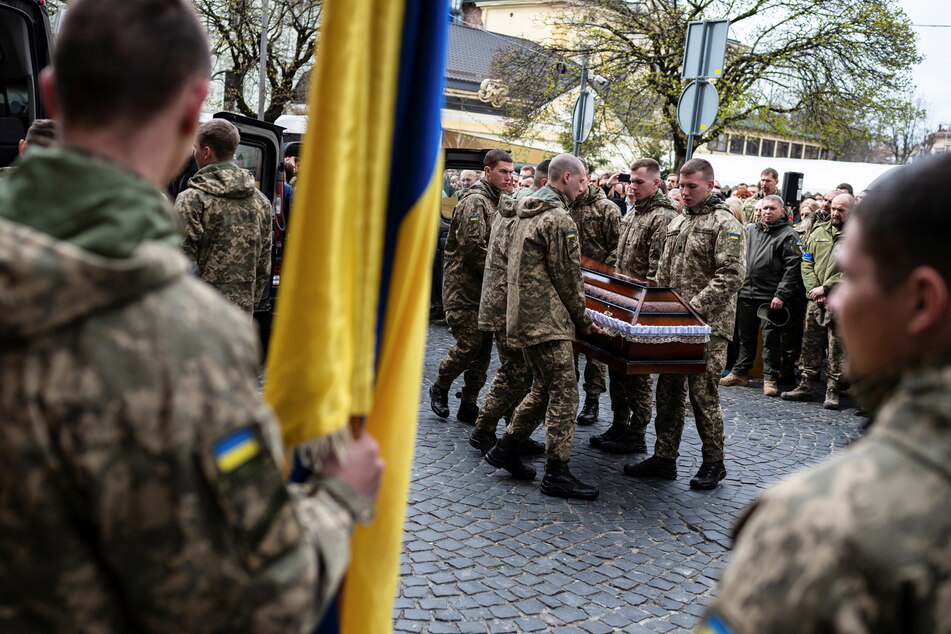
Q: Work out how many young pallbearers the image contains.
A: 6